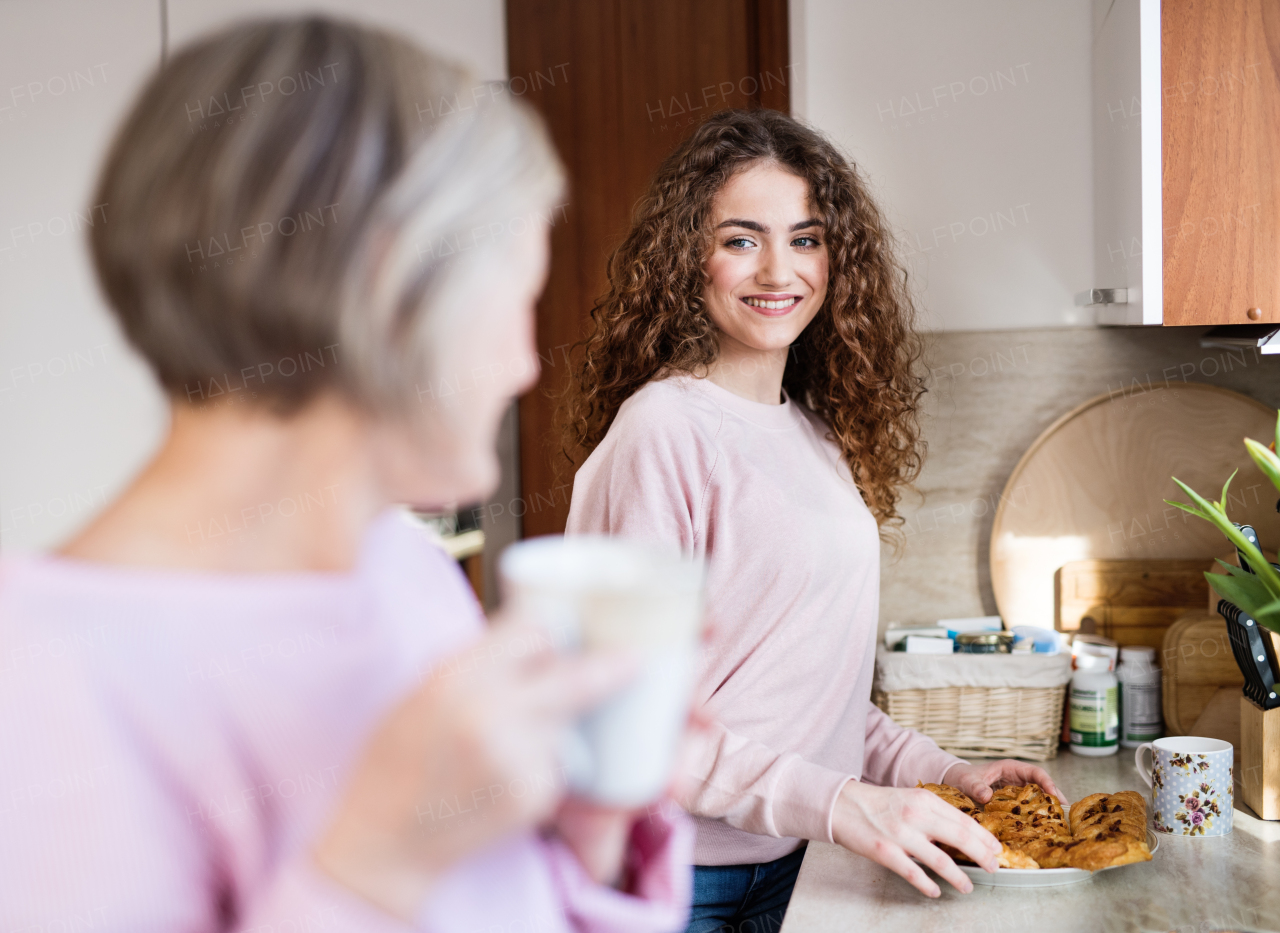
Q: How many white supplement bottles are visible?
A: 2